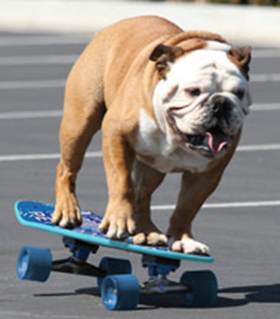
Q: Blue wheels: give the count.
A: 4